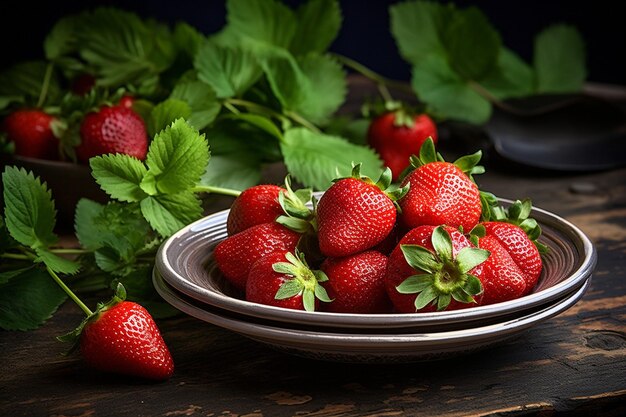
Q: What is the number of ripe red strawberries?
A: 13